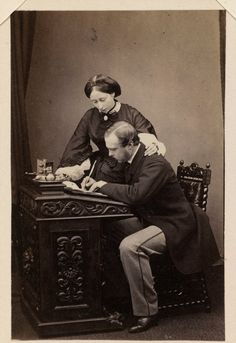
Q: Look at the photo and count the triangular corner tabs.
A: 2